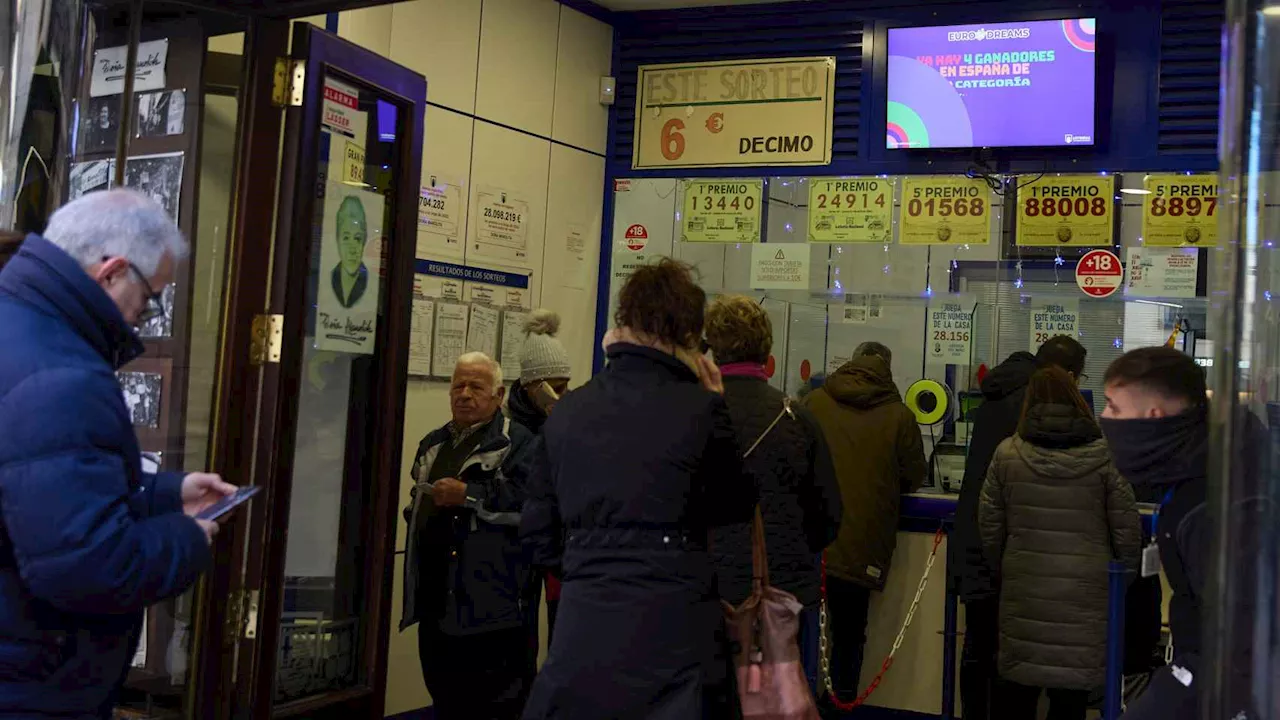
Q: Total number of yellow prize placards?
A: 5